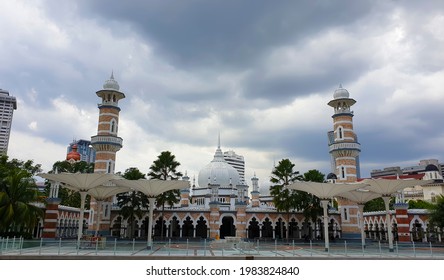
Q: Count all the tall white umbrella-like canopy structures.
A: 6